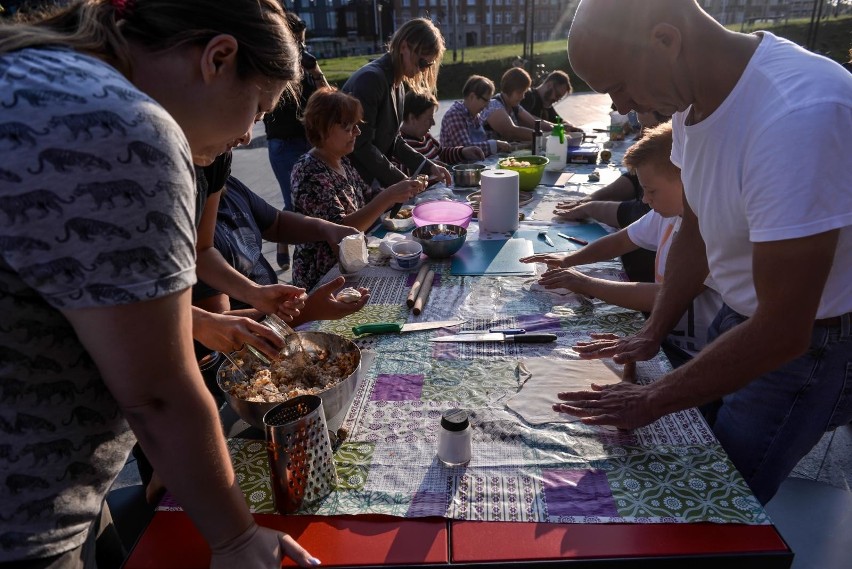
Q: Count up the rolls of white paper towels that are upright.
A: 1